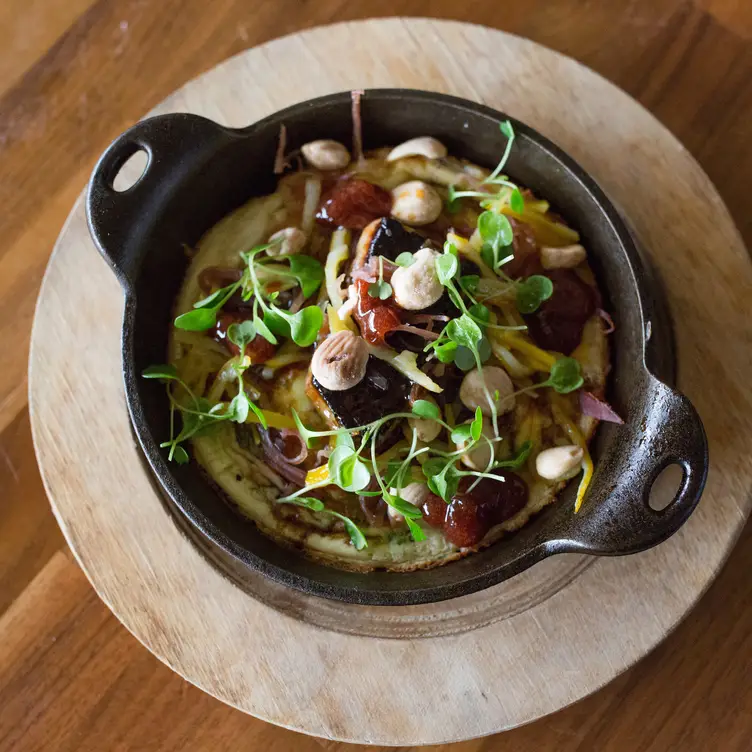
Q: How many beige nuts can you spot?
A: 12